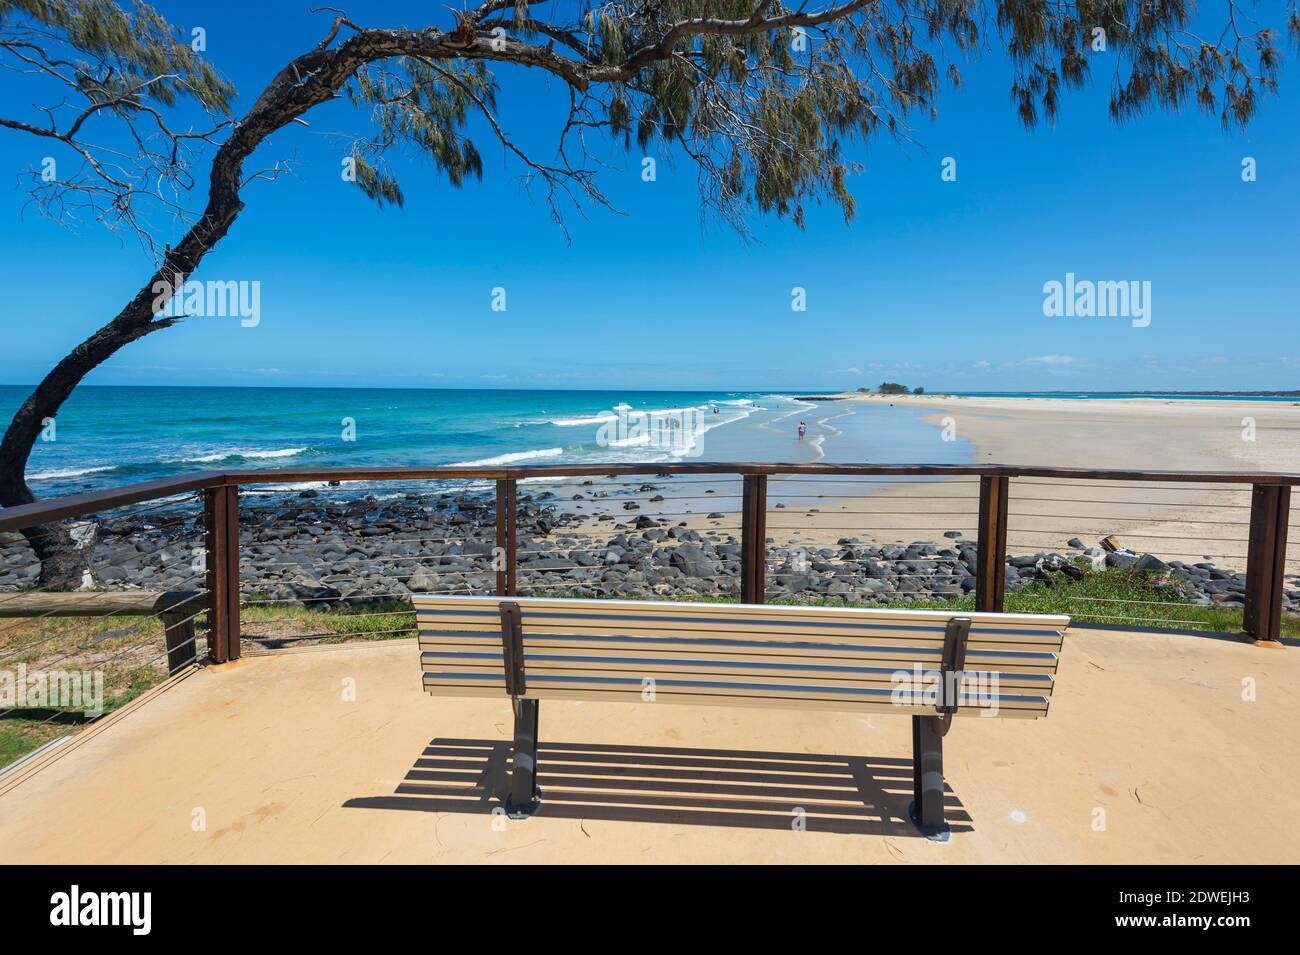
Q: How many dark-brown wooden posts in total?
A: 5